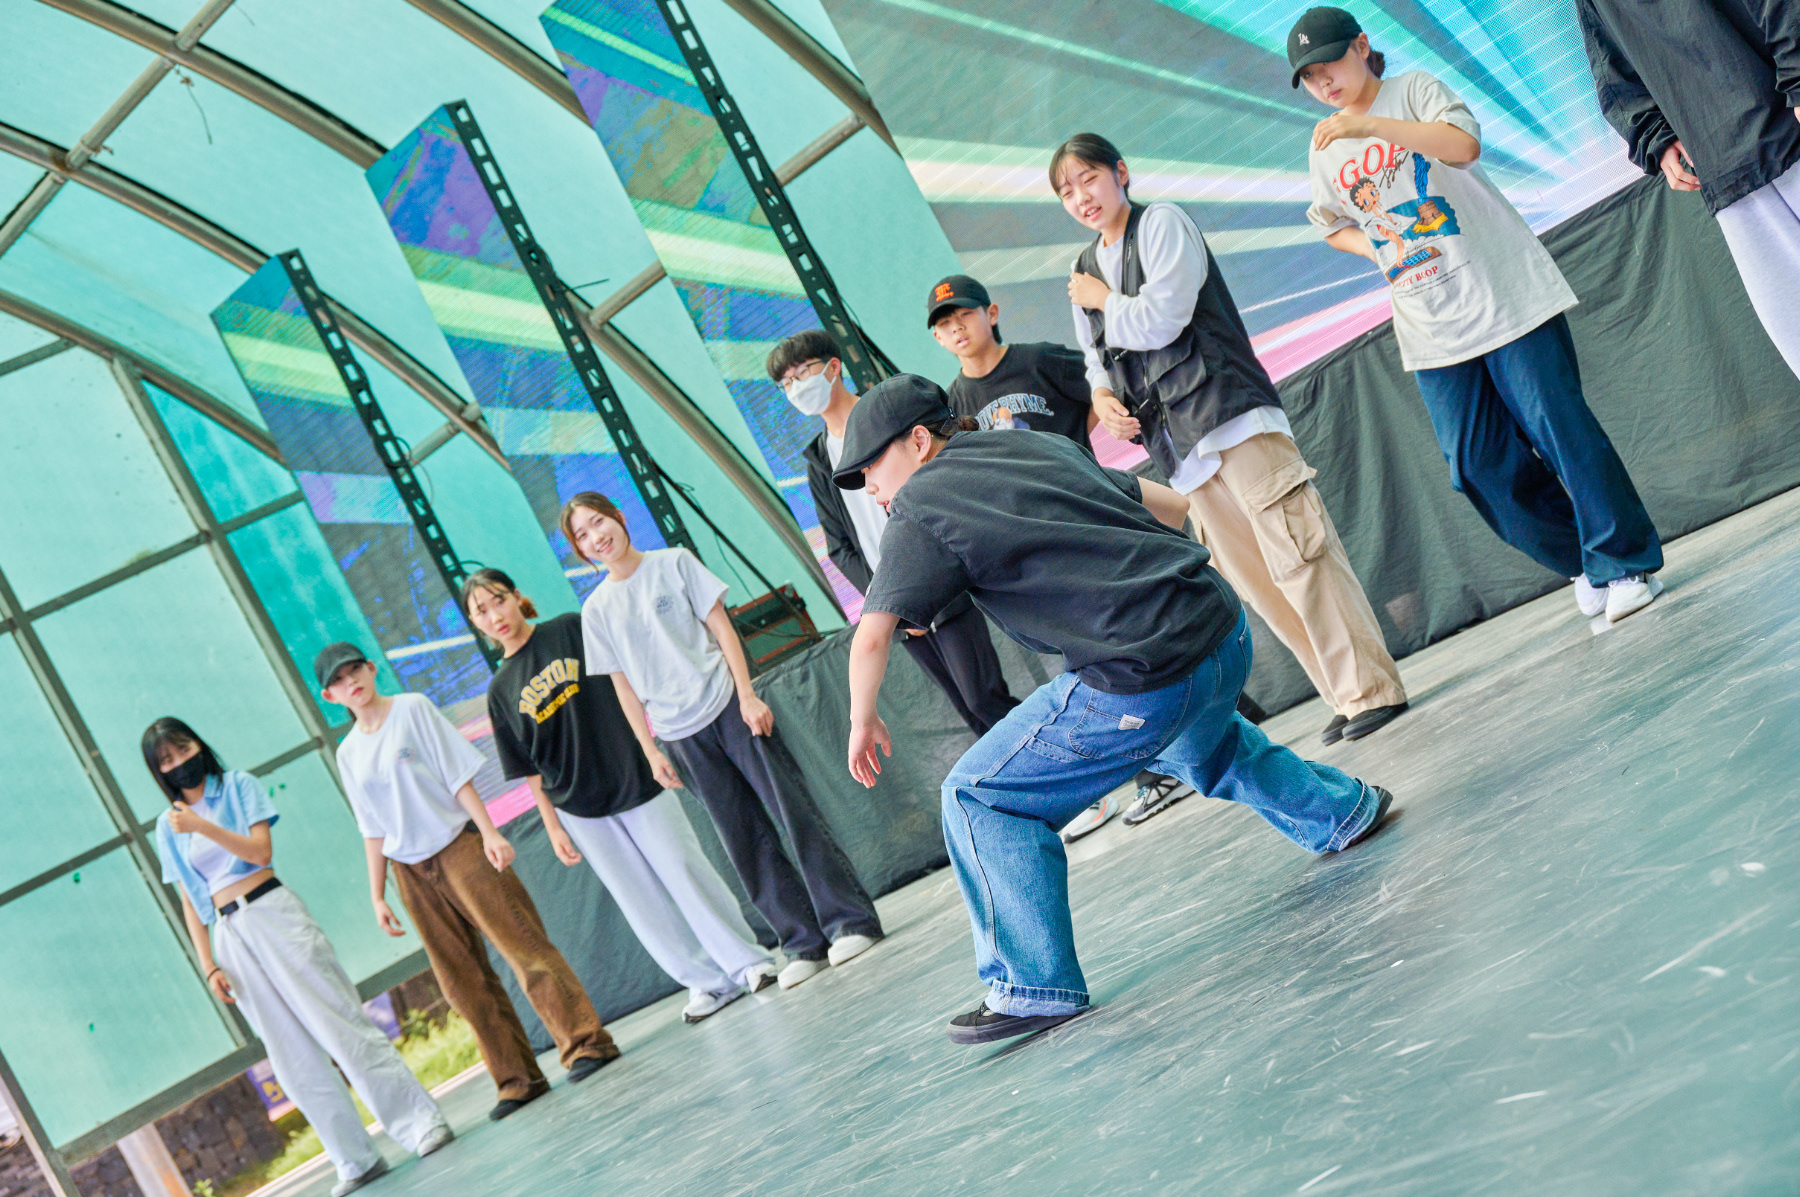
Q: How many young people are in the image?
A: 10